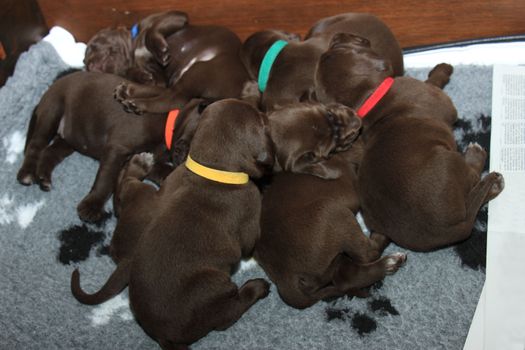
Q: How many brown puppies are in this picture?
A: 7